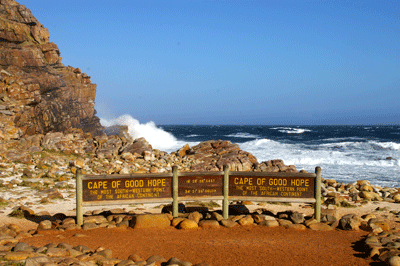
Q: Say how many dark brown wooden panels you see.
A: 3